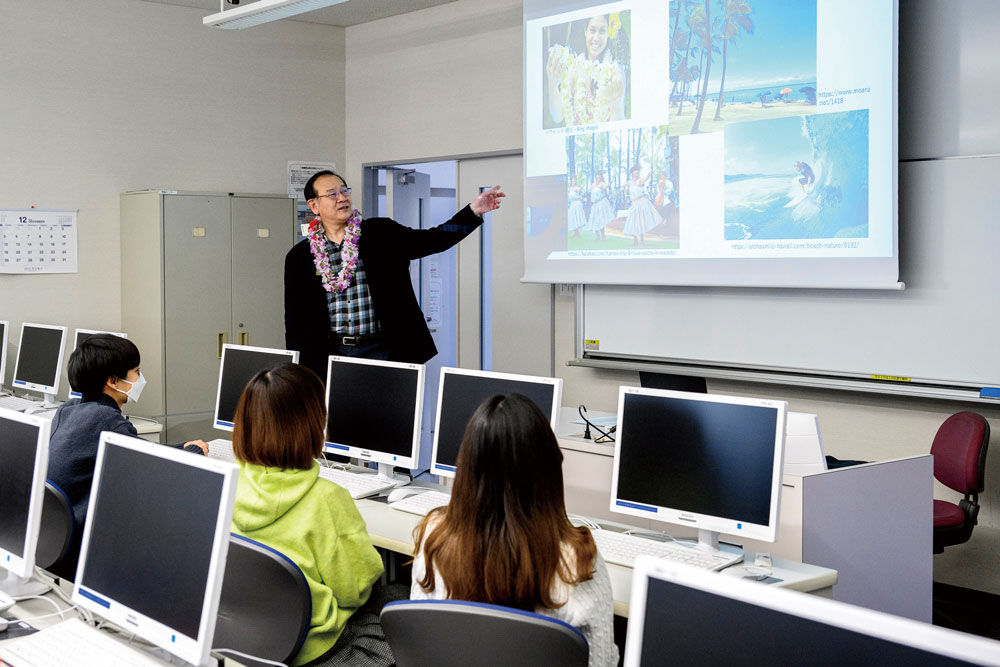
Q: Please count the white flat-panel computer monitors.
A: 10